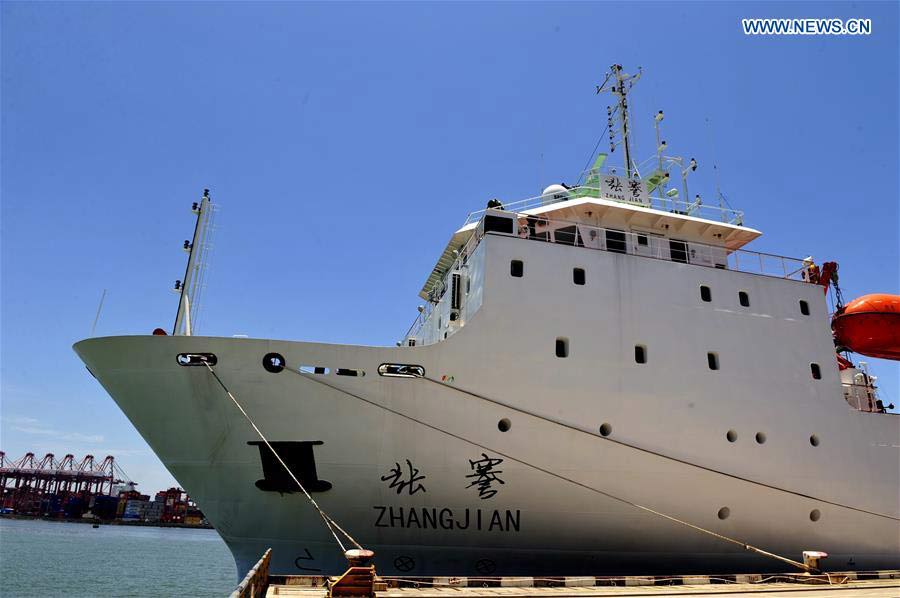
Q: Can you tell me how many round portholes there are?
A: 7